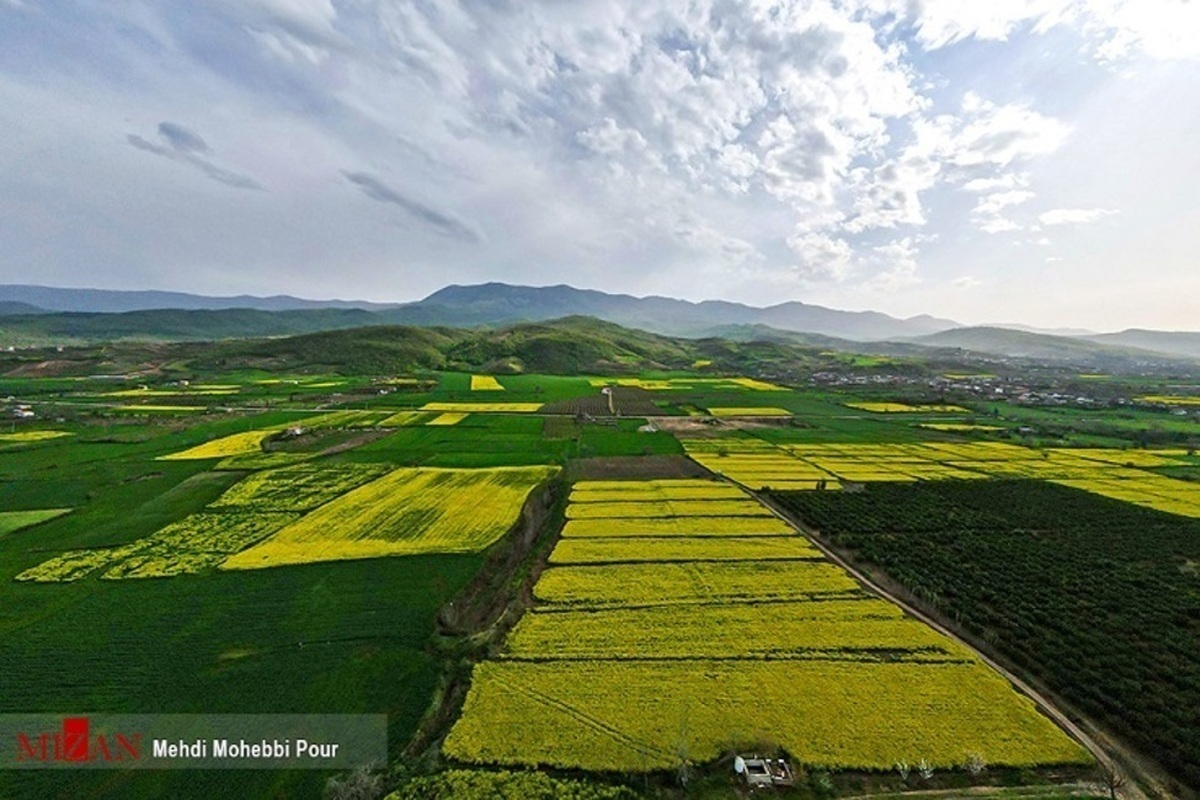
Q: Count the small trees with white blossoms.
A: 3